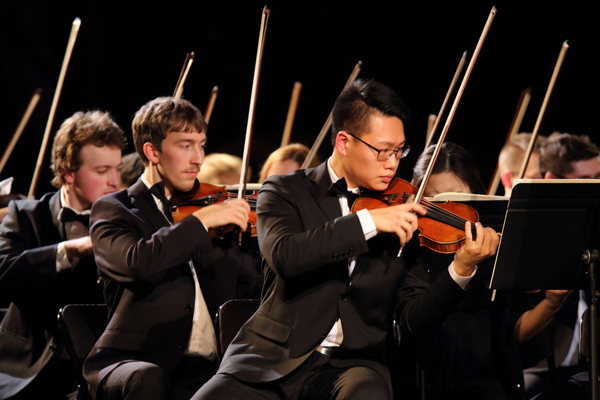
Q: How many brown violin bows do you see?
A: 12